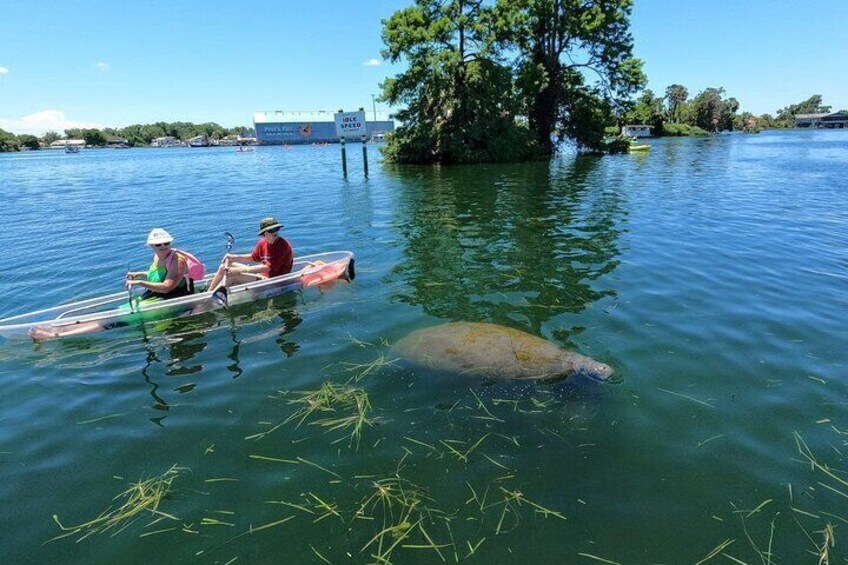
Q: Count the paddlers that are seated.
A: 2